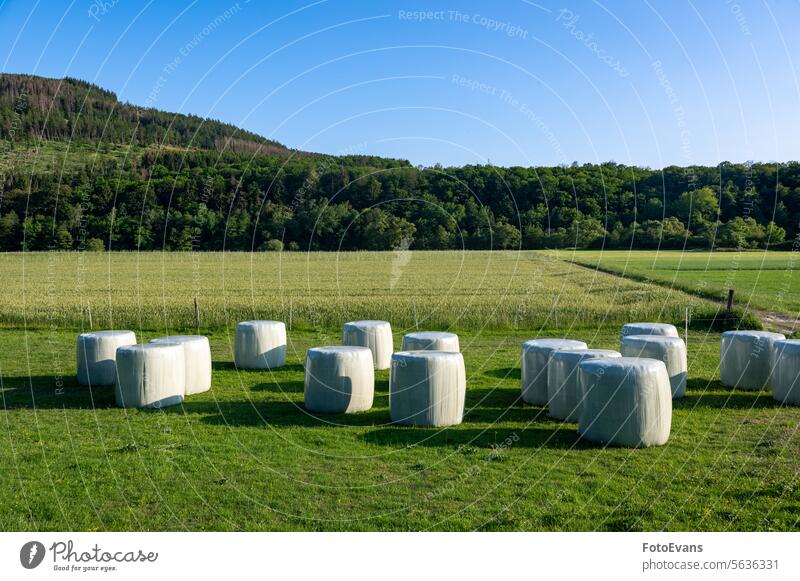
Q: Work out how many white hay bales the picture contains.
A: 15